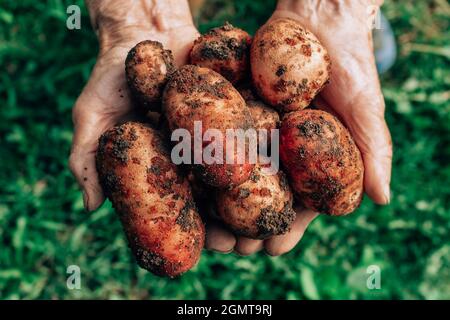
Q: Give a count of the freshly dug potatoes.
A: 8